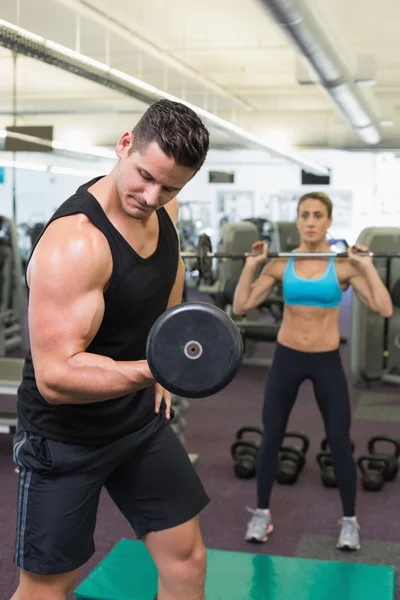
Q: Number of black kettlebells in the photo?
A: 8